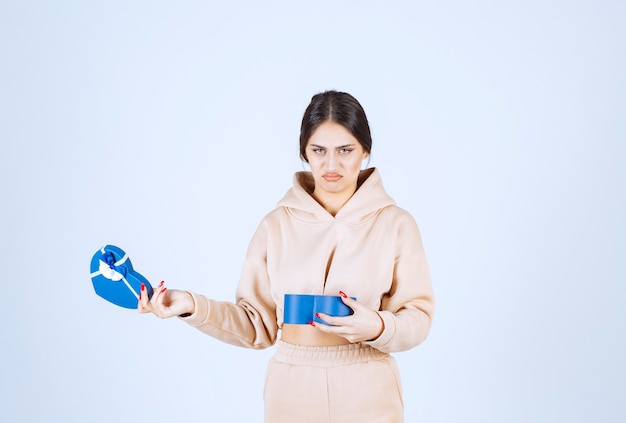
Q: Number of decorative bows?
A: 1